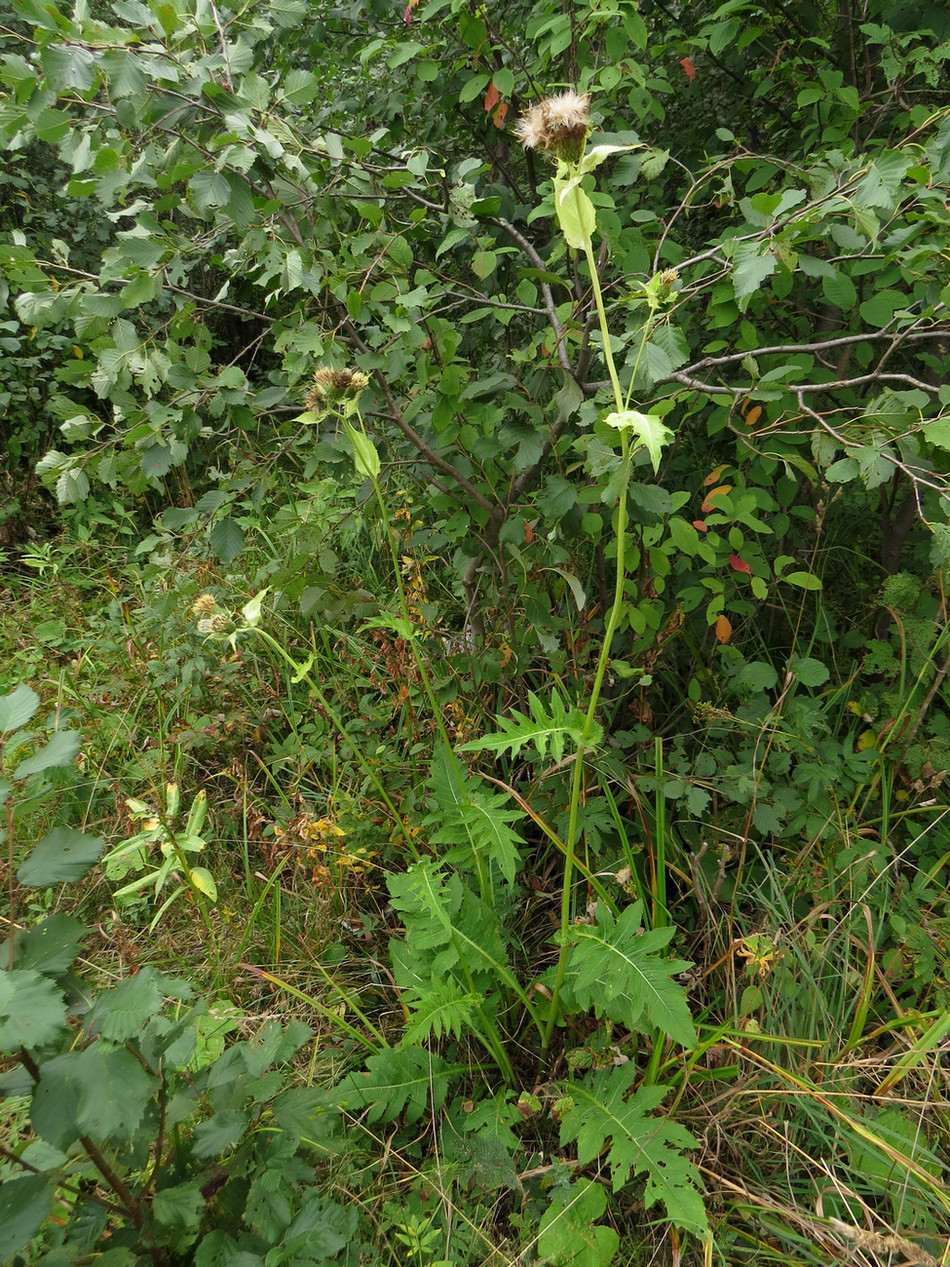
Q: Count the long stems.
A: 3